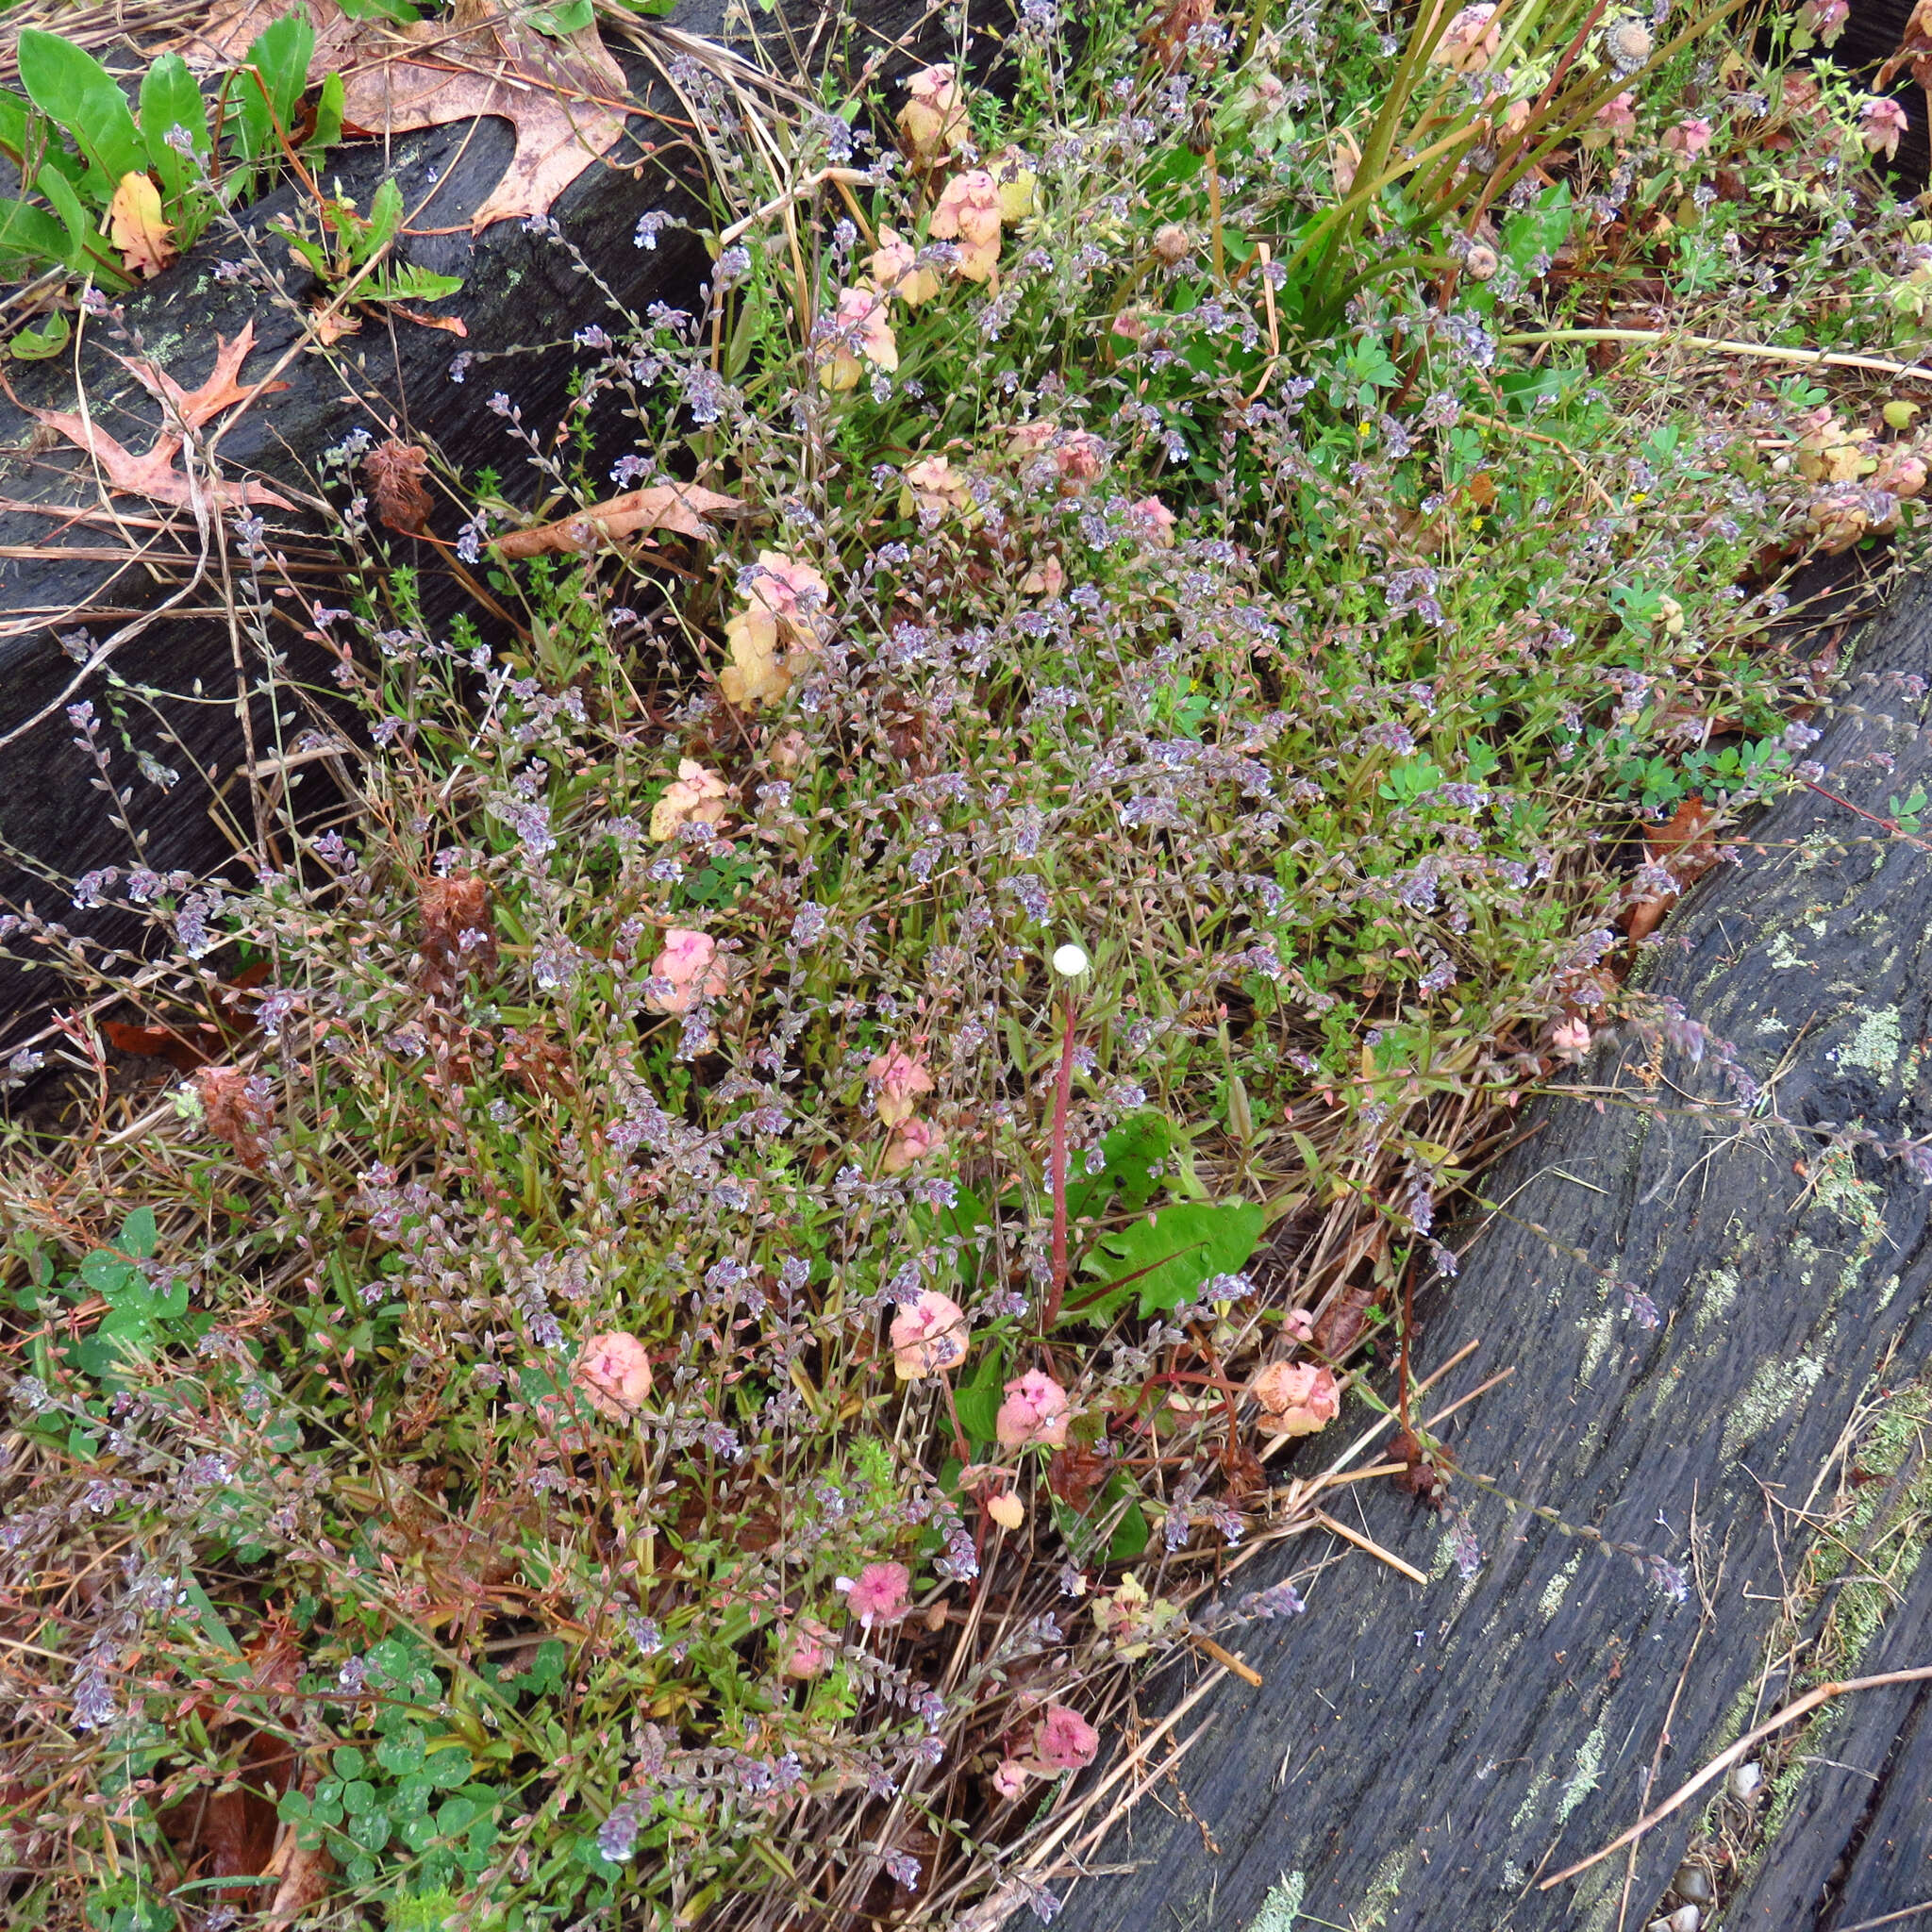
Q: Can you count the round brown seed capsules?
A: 3